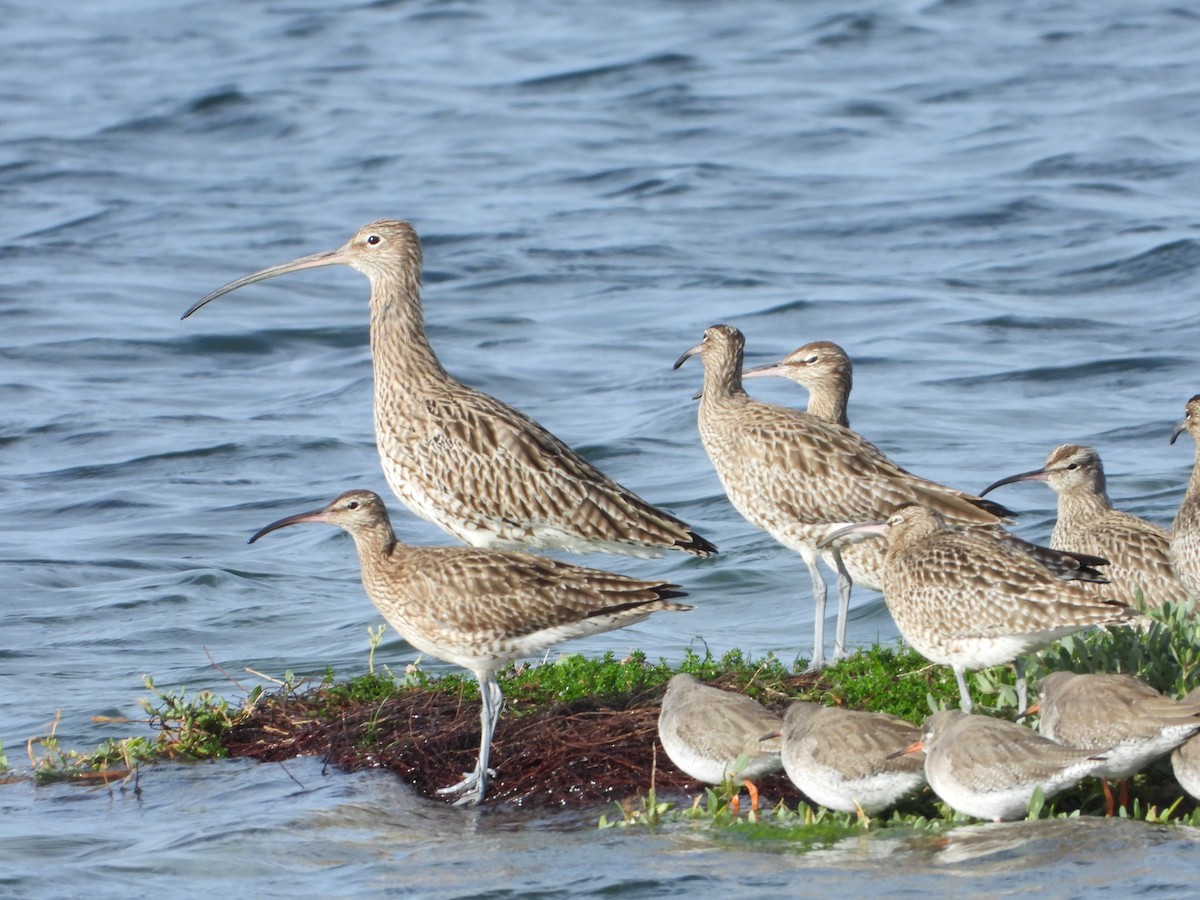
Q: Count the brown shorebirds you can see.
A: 7